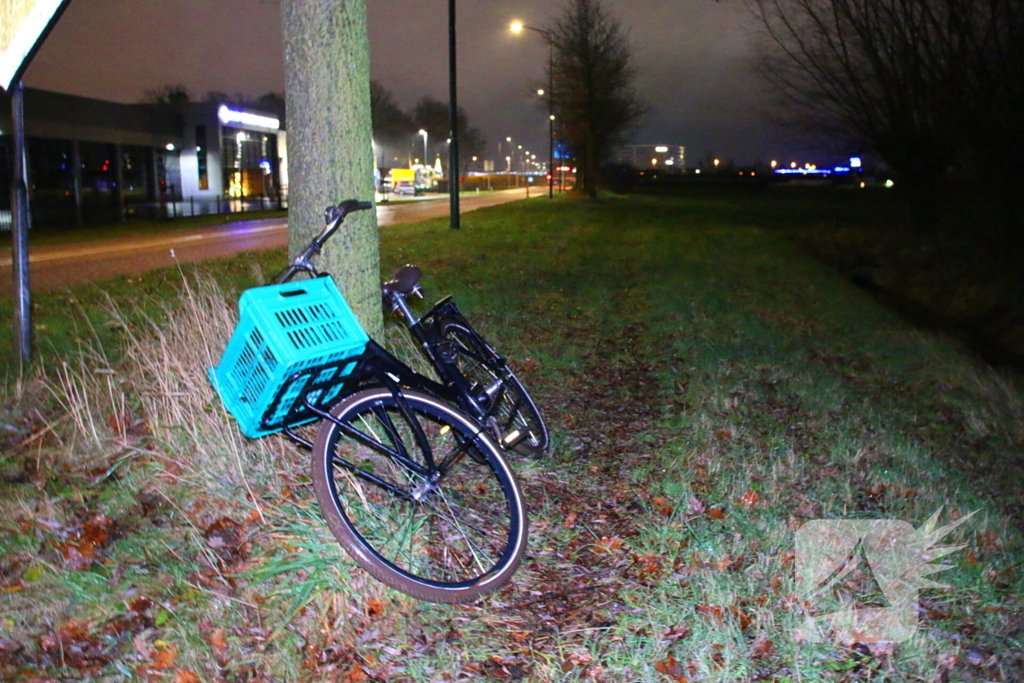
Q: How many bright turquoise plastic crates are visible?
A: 1